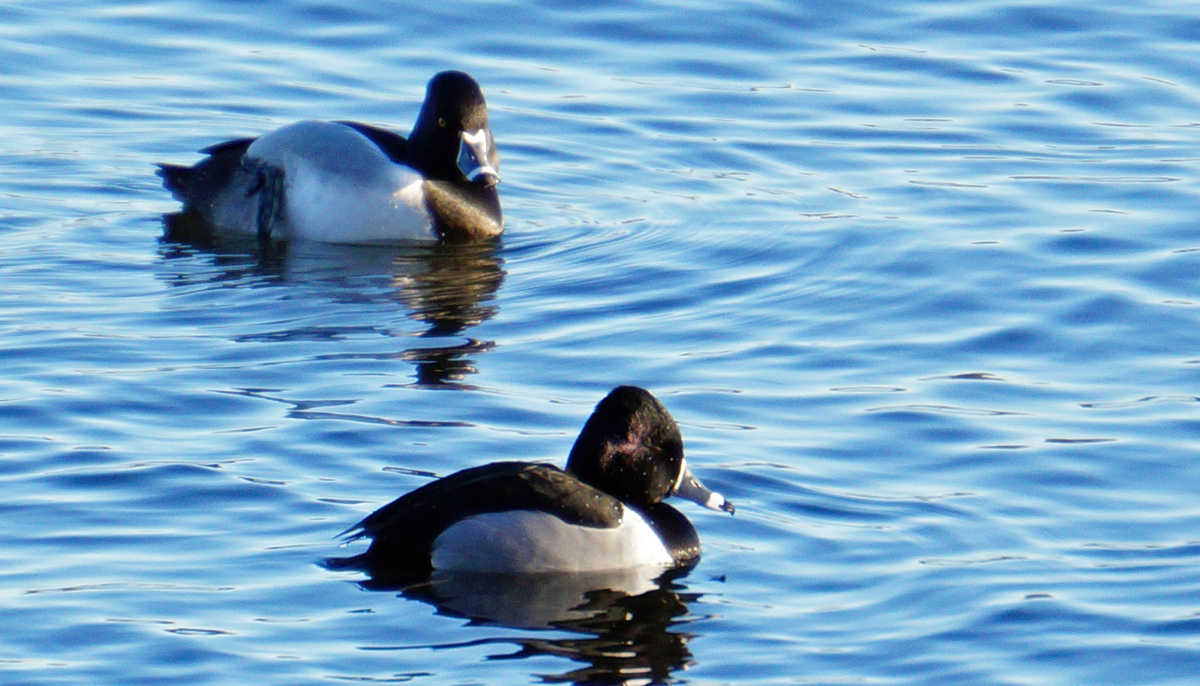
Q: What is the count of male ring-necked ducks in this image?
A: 2